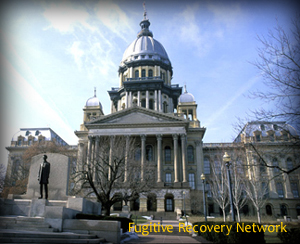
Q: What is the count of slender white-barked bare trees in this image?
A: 3